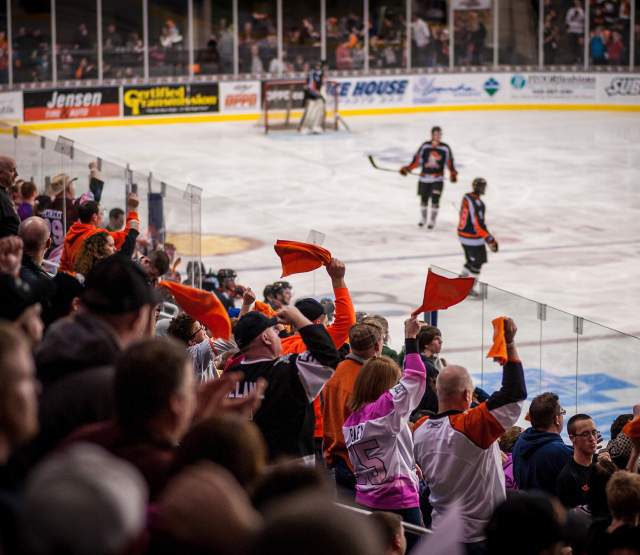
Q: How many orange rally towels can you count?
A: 4